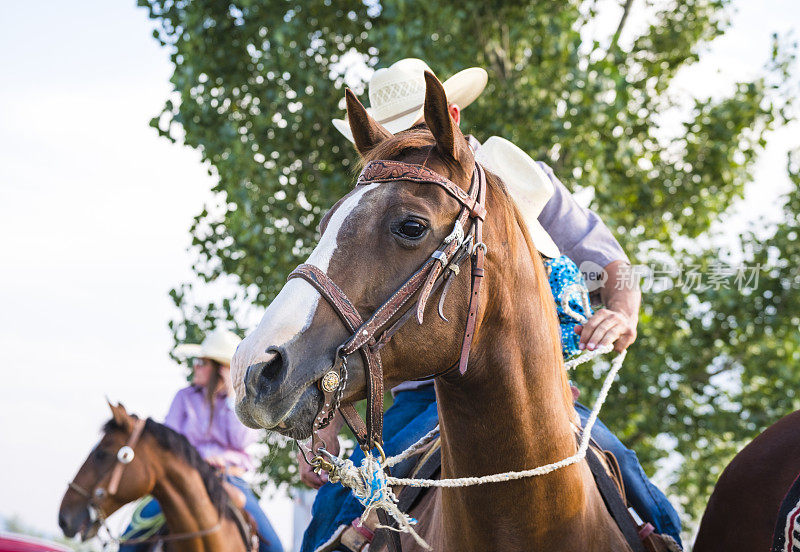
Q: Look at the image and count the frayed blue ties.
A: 1